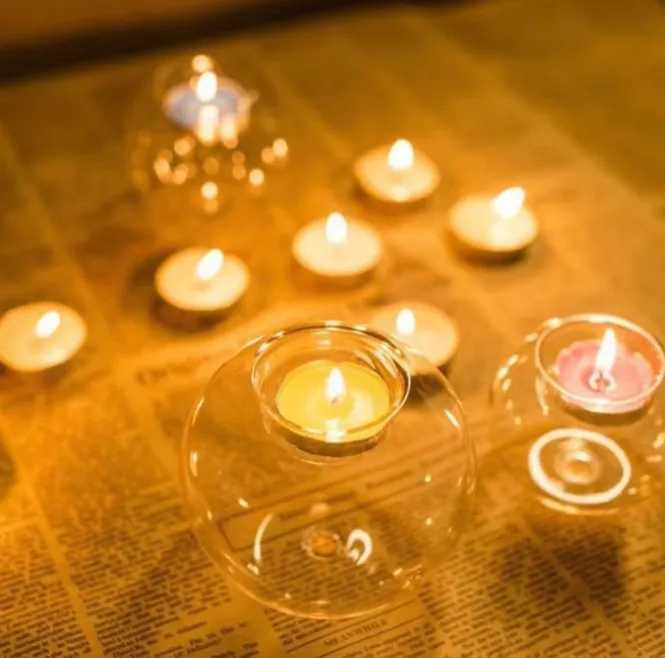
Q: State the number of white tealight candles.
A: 6